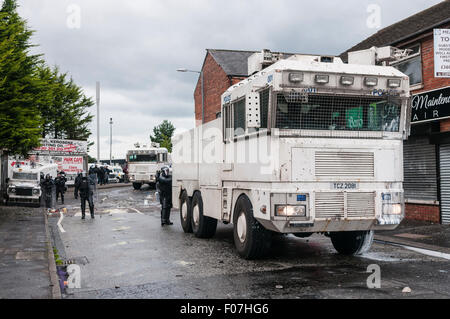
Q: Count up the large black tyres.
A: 4